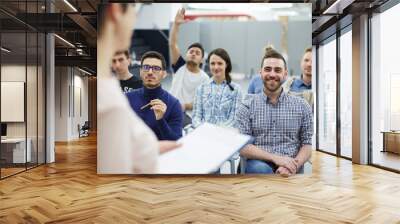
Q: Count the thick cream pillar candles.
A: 0